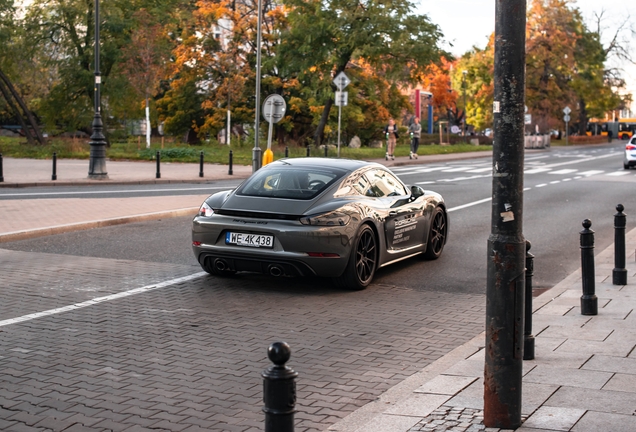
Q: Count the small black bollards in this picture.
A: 12